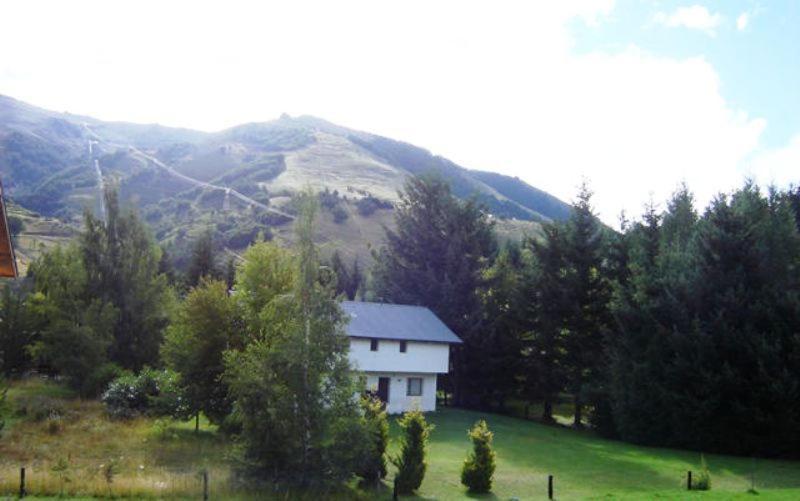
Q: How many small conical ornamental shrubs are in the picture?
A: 3